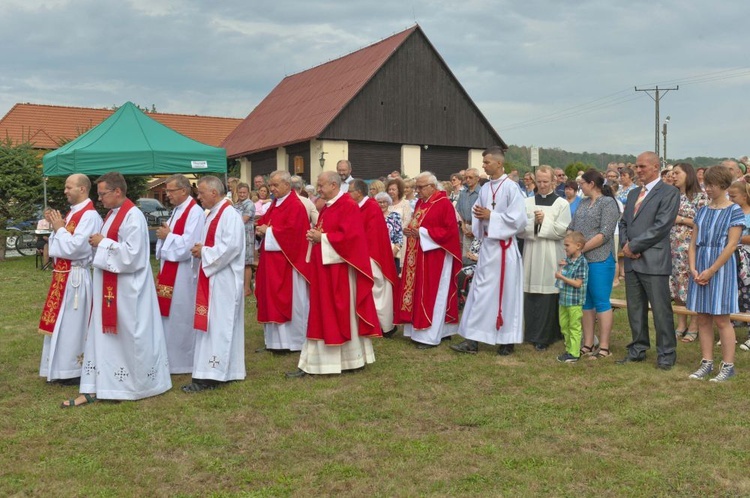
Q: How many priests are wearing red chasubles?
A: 4